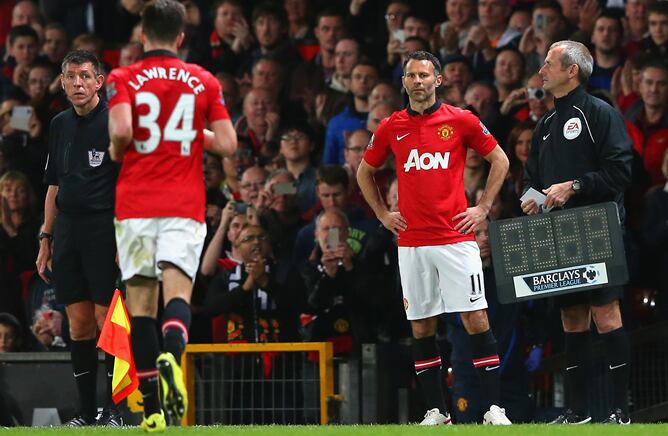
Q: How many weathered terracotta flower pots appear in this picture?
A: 0